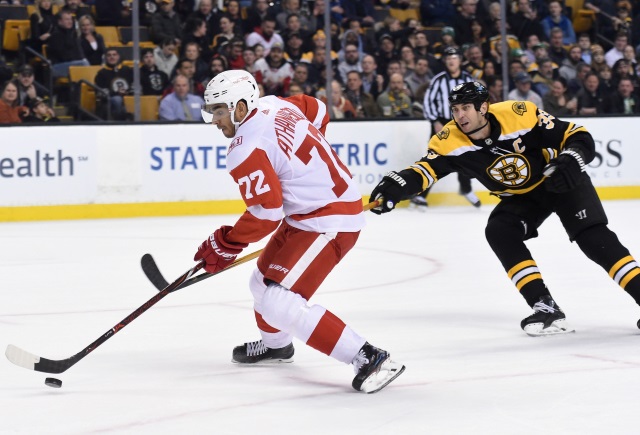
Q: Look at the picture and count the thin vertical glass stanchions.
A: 3